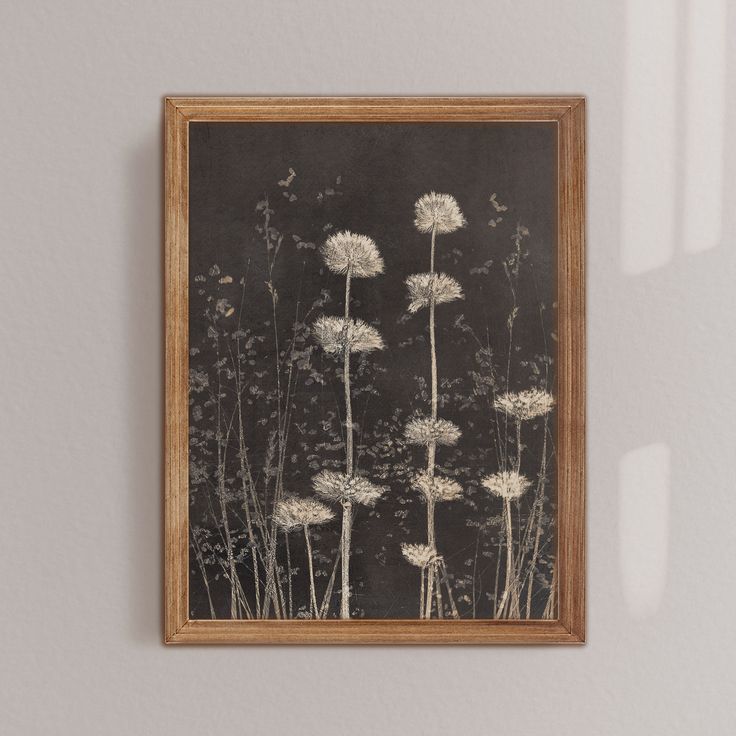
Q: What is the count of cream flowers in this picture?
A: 11